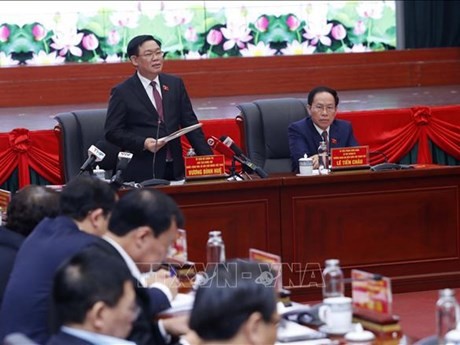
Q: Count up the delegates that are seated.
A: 6